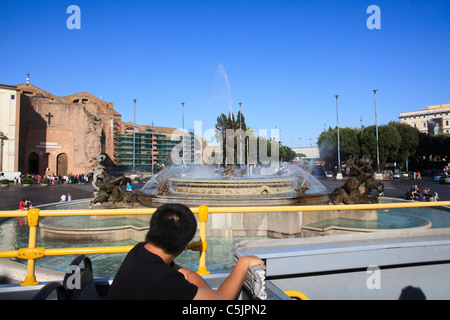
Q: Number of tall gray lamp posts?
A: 5